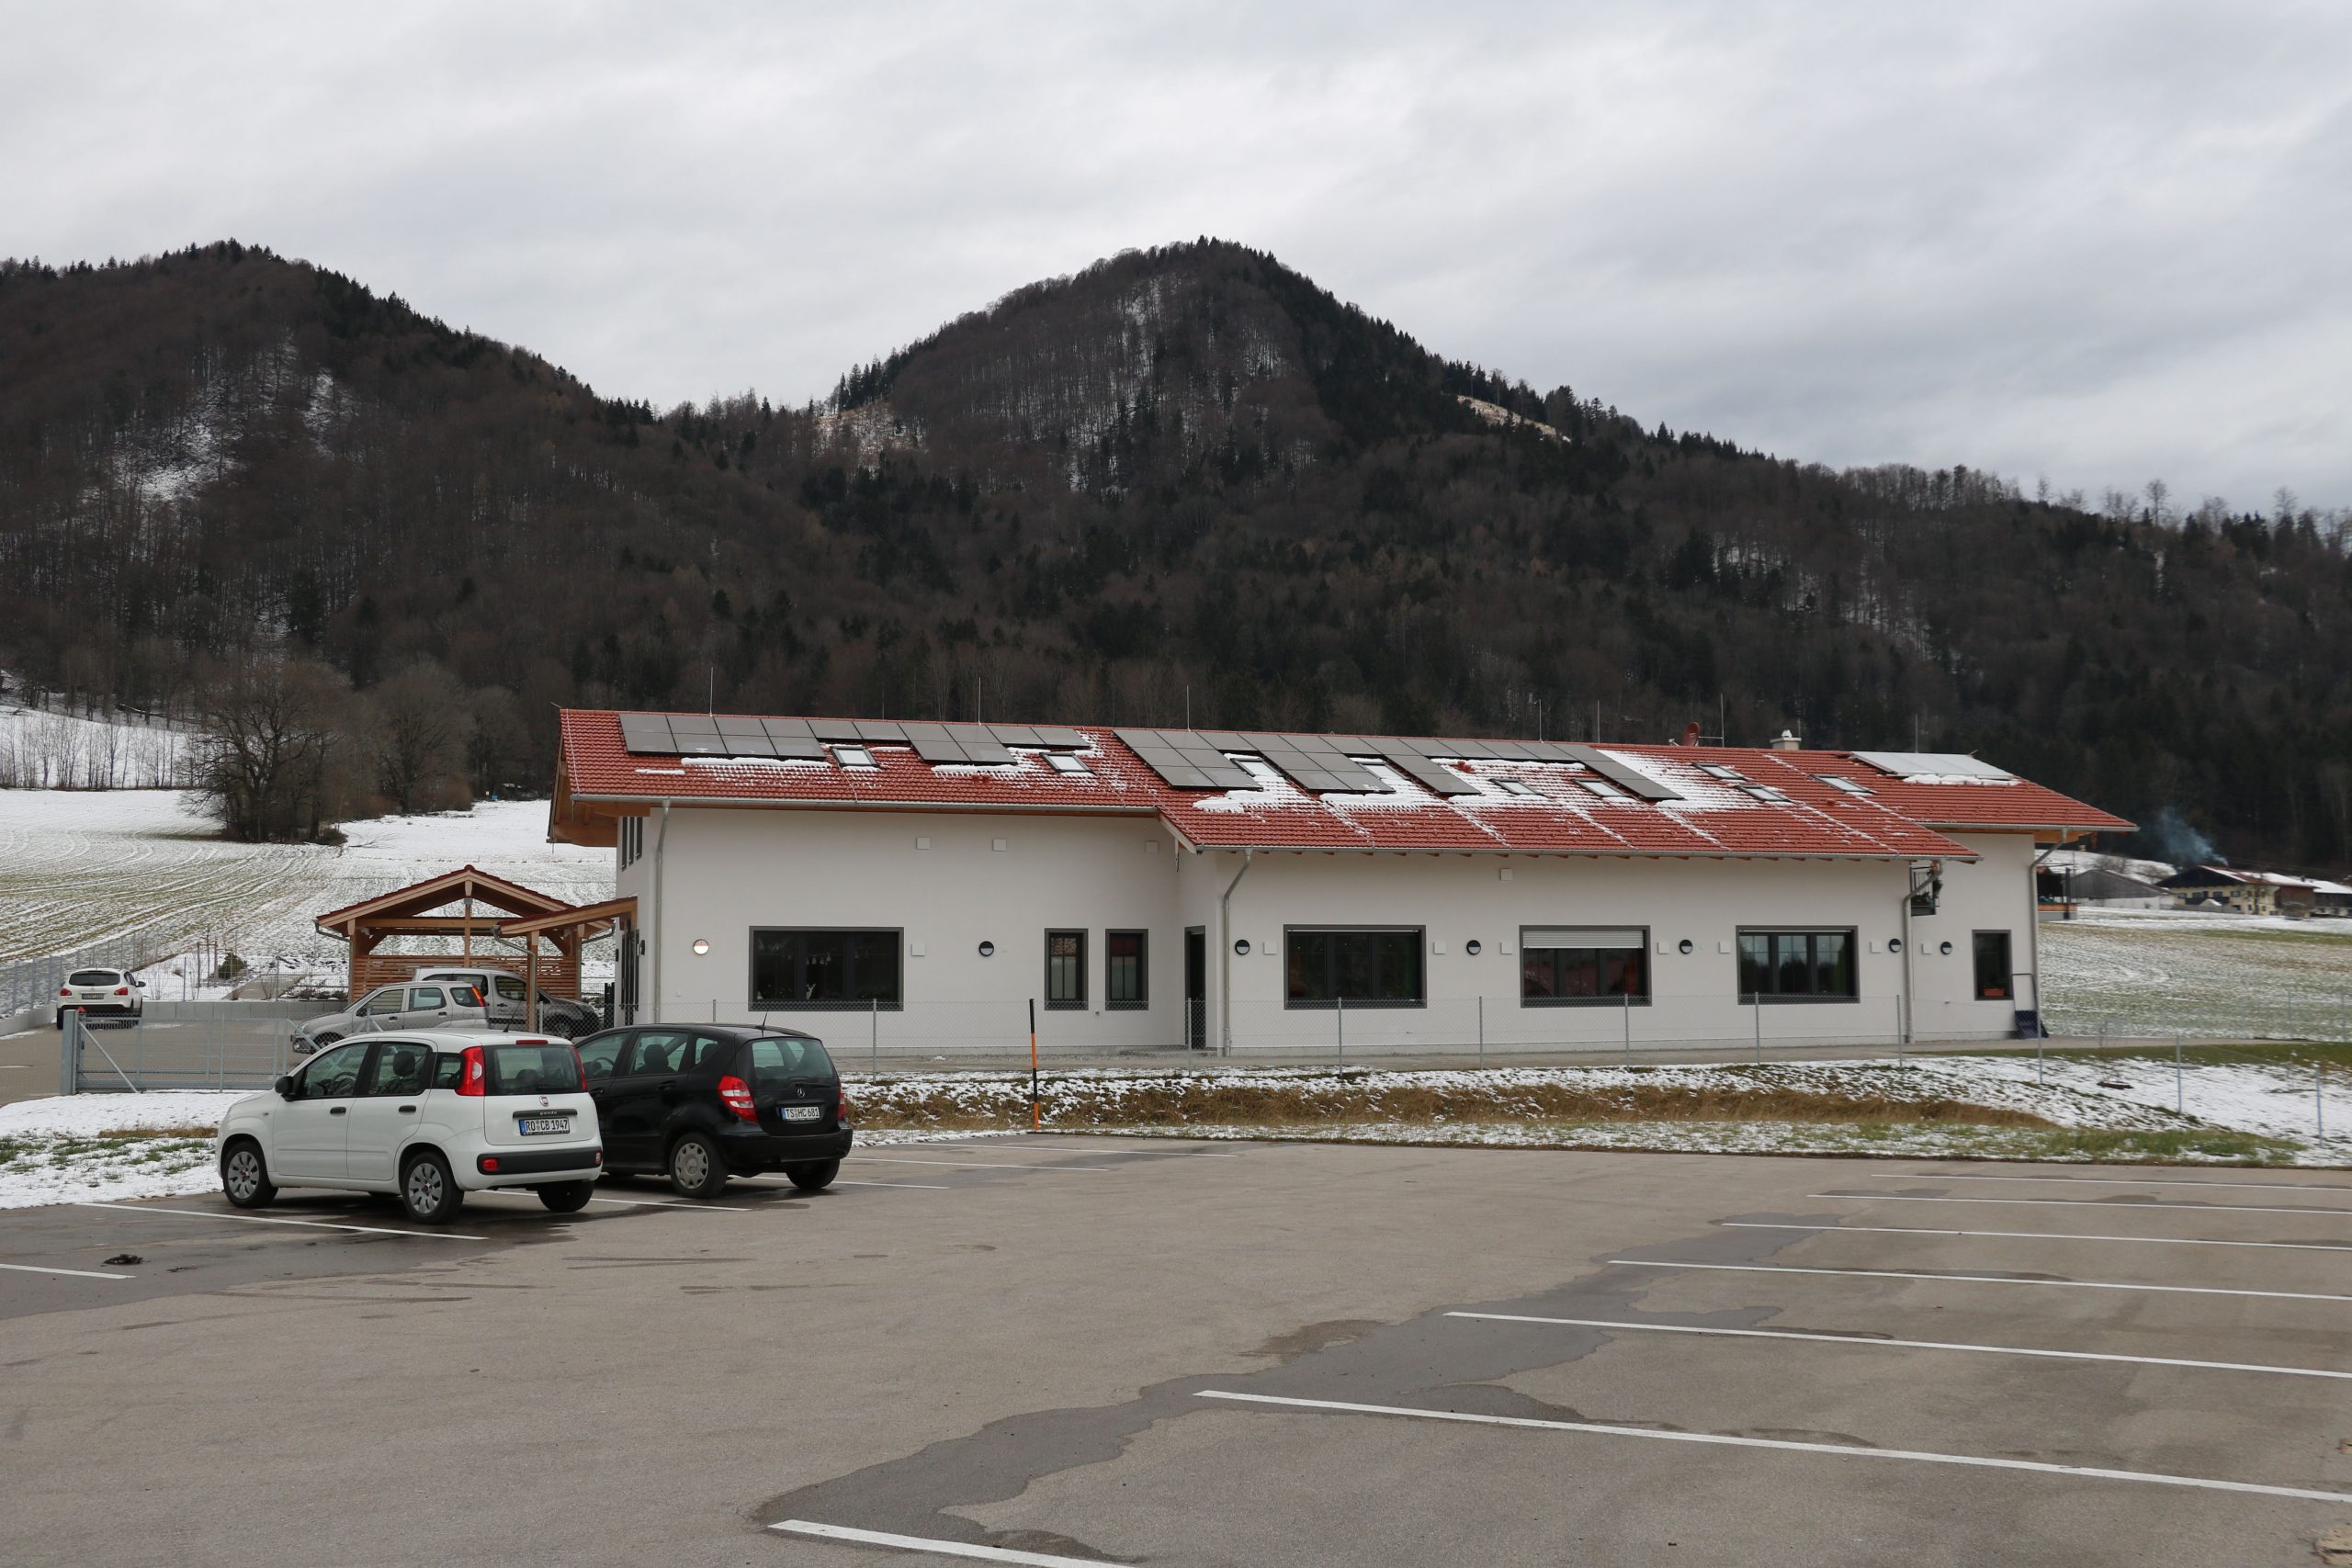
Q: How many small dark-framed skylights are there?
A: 9